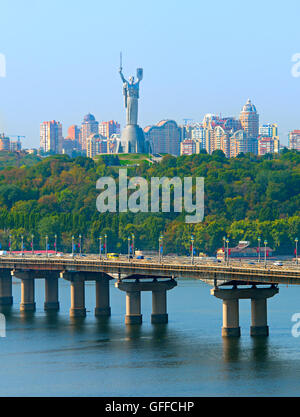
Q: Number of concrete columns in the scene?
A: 9